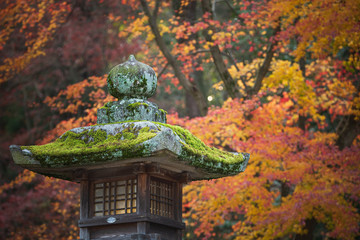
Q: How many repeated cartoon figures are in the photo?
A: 0